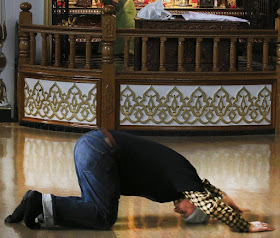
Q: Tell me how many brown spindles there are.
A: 14